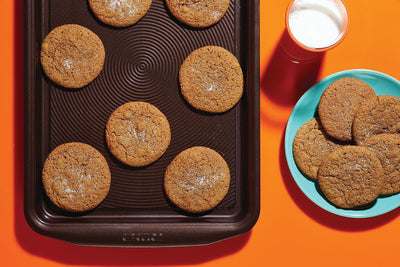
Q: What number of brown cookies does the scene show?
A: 12